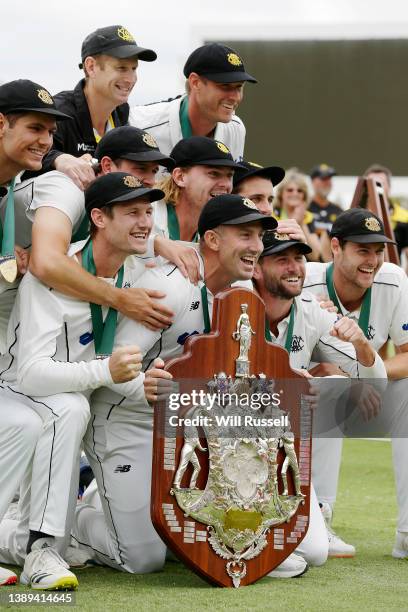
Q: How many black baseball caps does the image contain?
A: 11